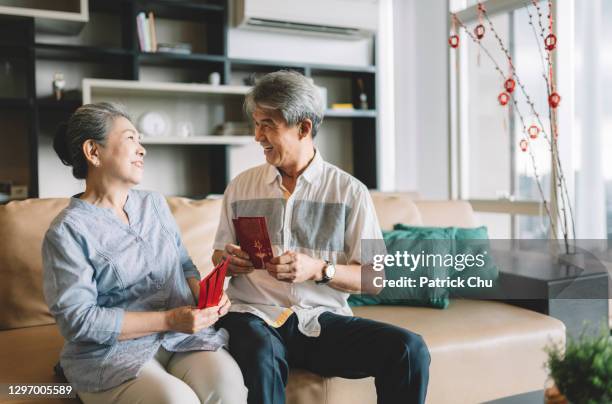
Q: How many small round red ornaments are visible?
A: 8